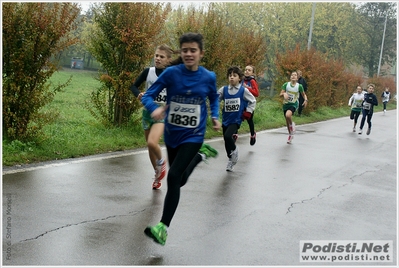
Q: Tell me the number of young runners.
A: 8